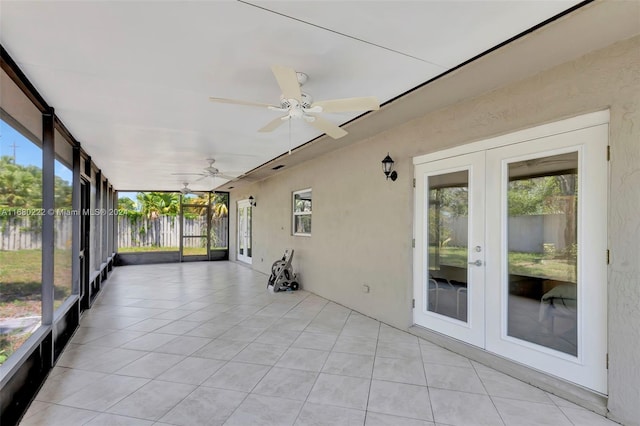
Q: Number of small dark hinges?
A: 6